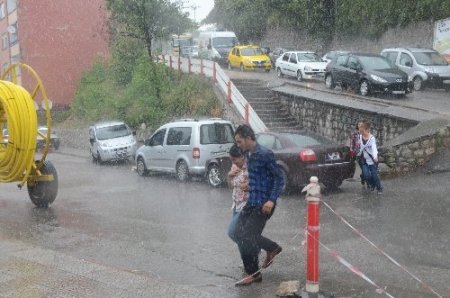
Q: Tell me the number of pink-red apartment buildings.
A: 1